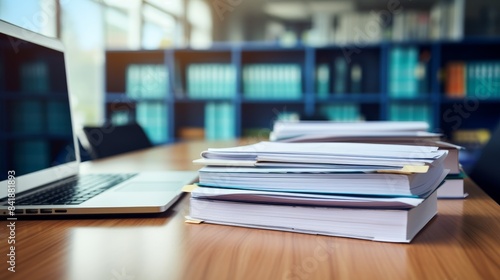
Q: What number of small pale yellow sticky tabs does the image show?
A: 3